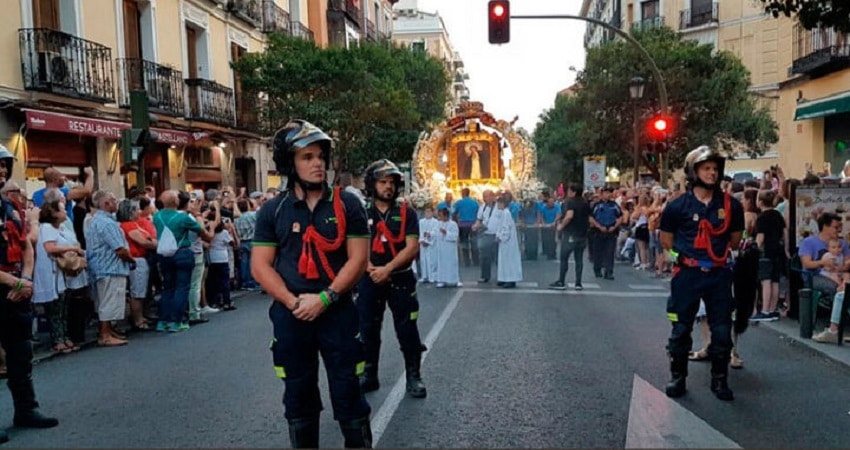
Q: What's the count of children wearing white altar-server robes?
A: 3